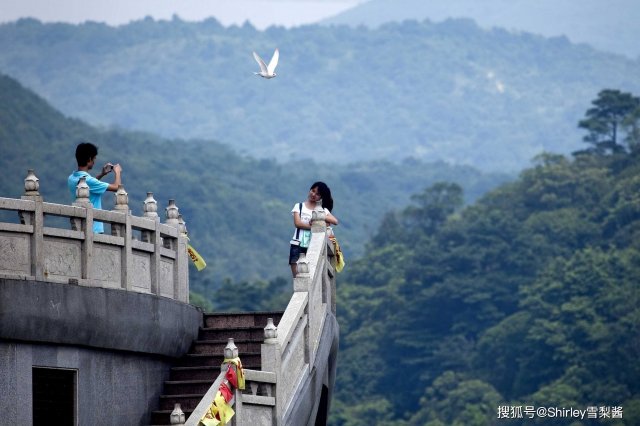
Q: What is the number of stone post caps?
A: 11